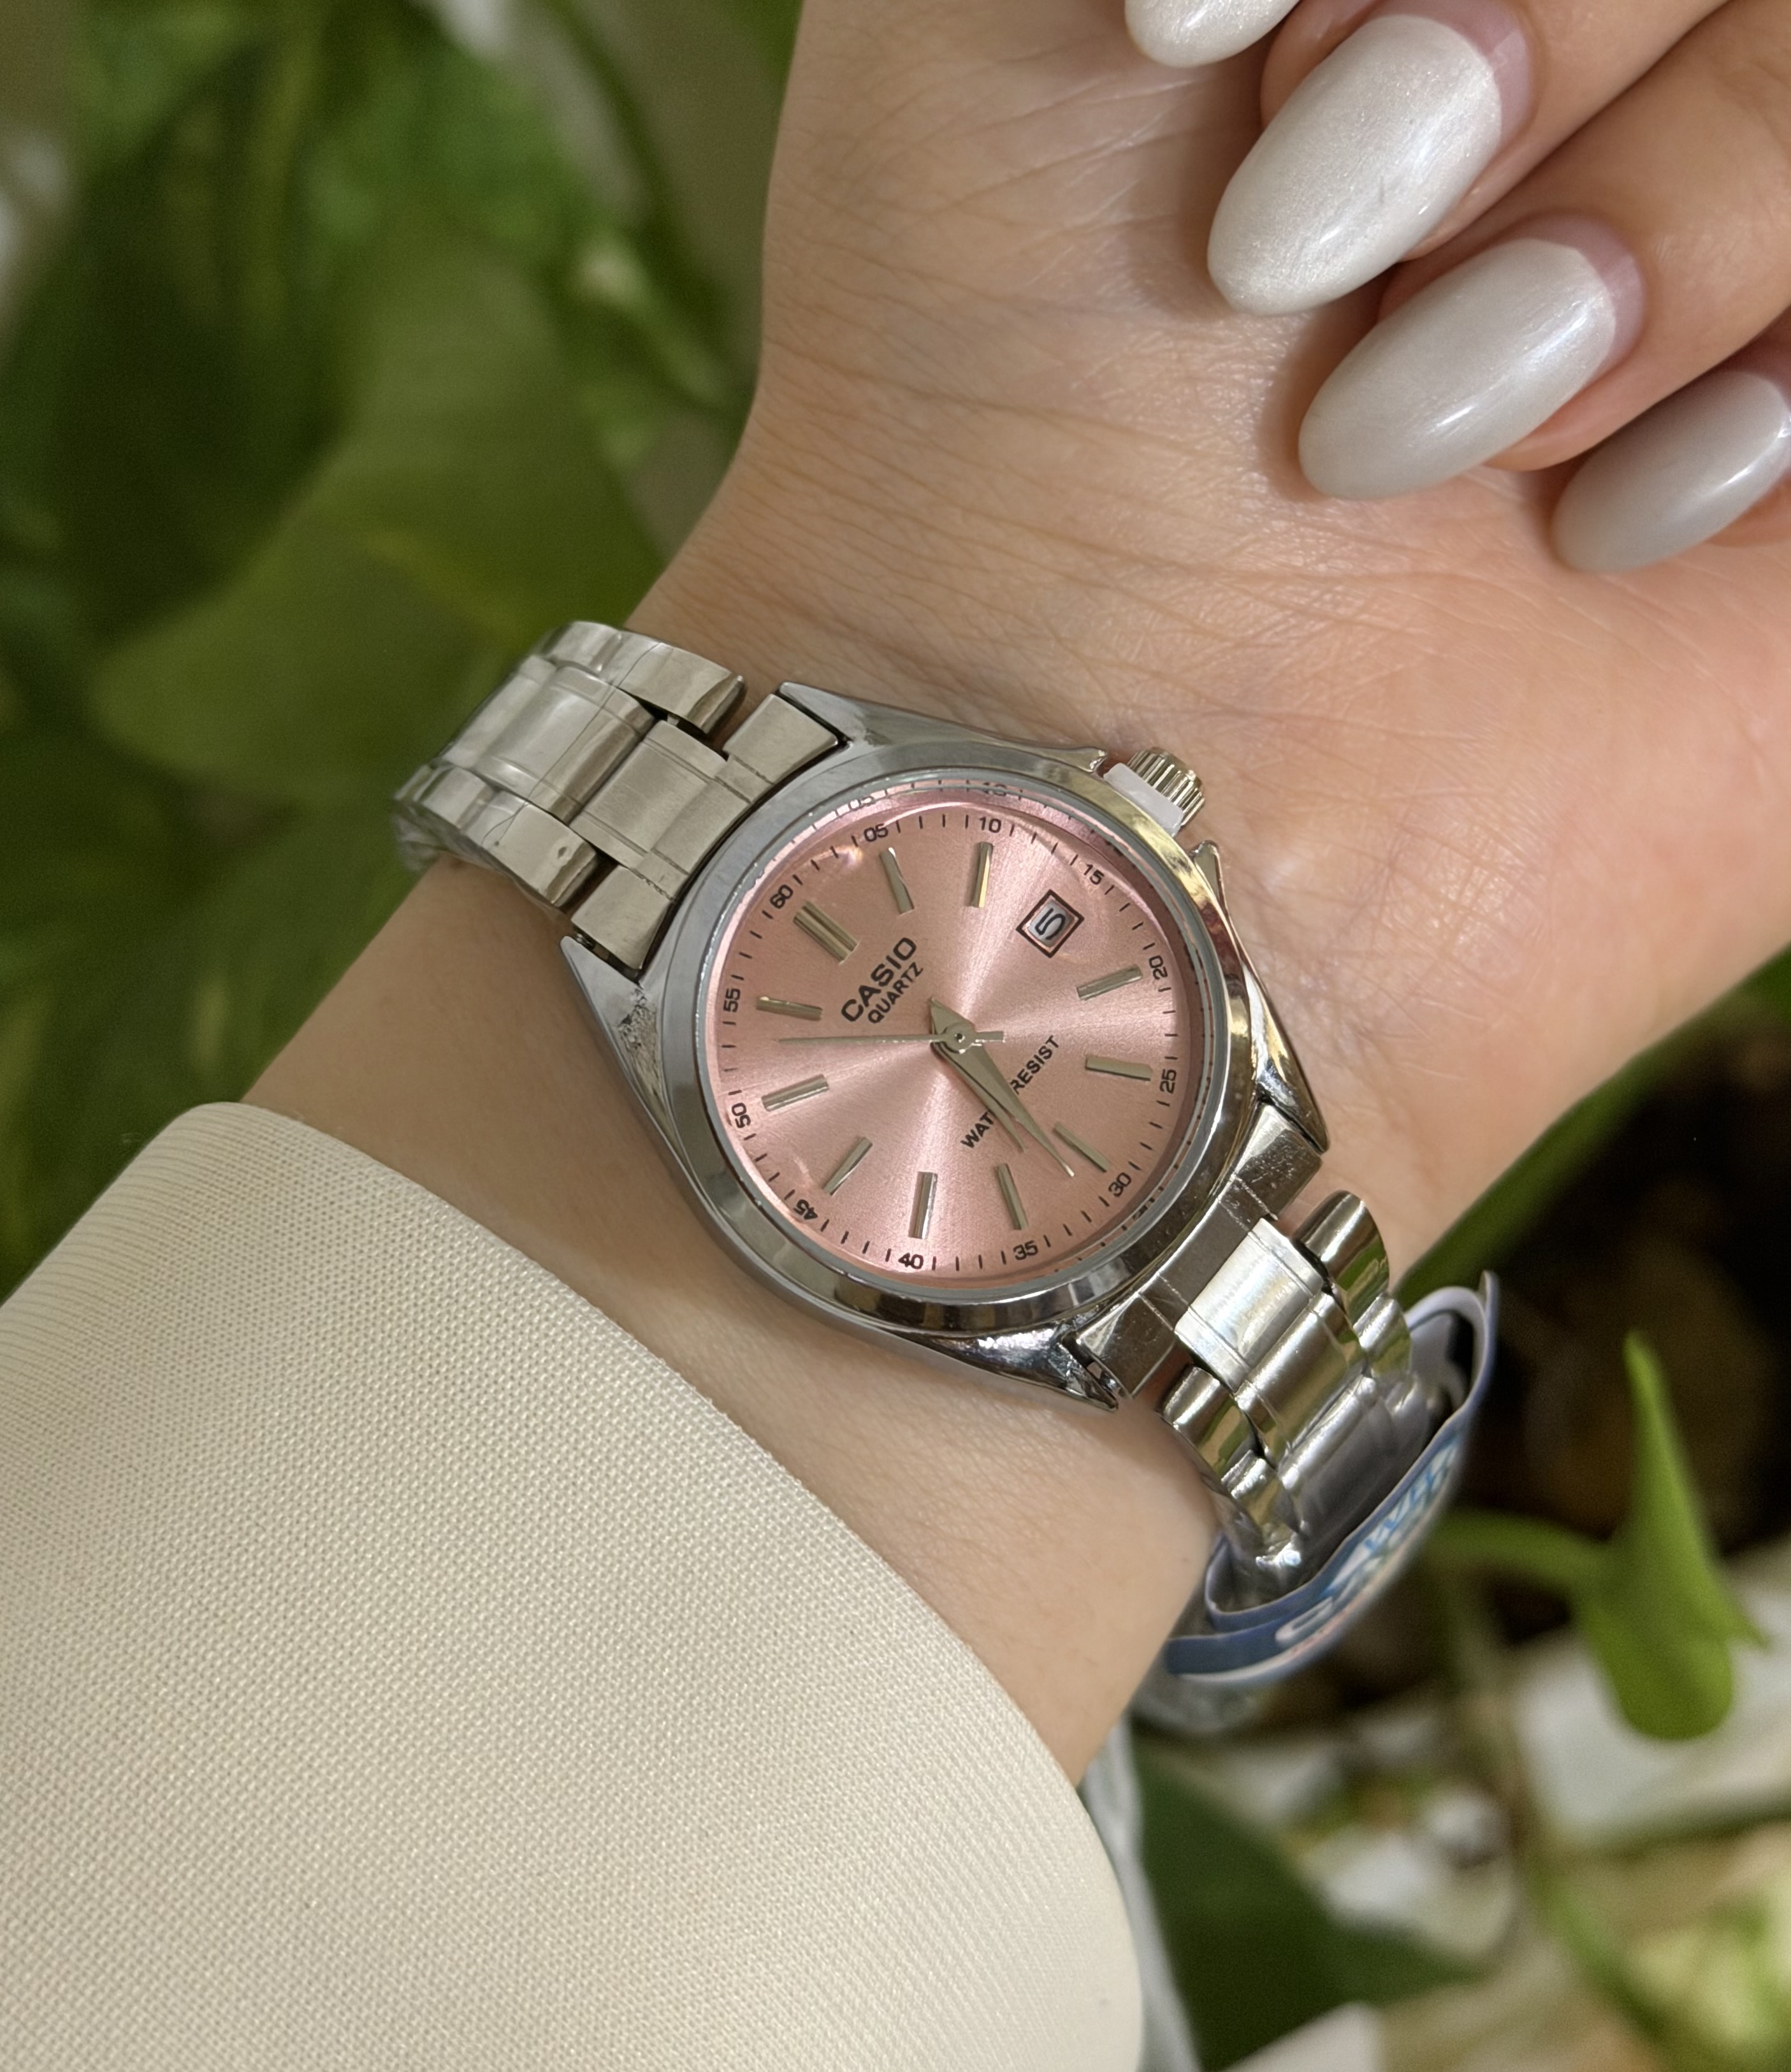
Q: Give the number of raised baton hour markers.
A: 11